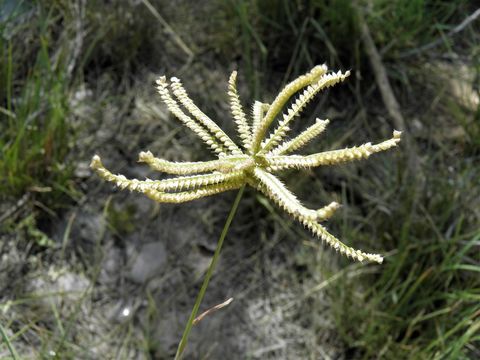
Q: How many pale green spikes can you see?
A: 13